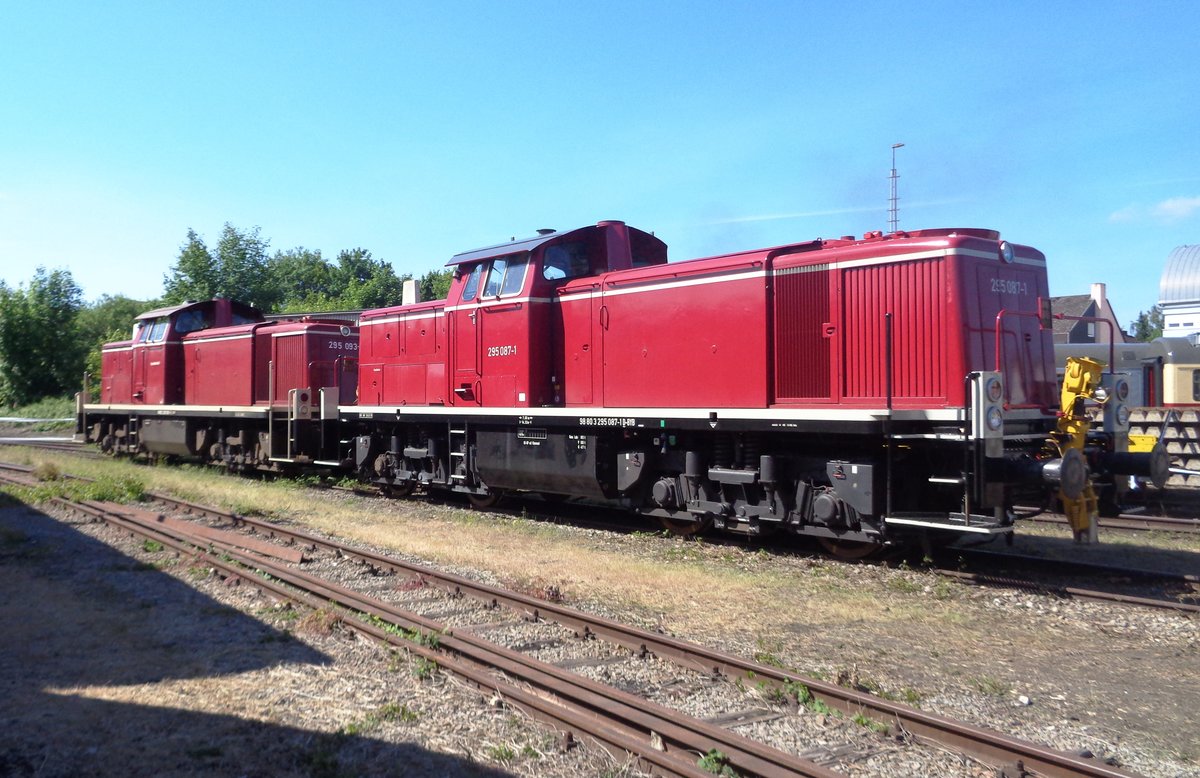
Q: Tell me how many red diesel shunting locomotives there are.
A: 2